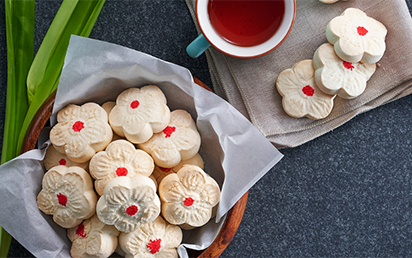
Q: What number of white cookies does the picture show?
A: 15